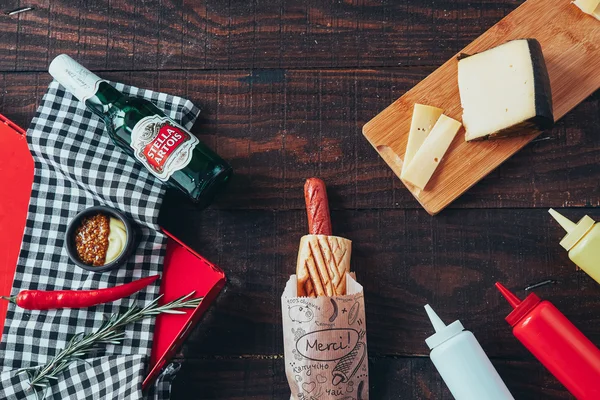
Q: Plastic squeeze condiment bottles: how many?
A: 3